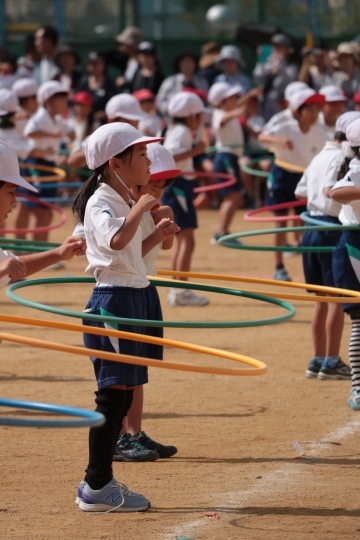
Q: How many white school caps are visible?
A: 14